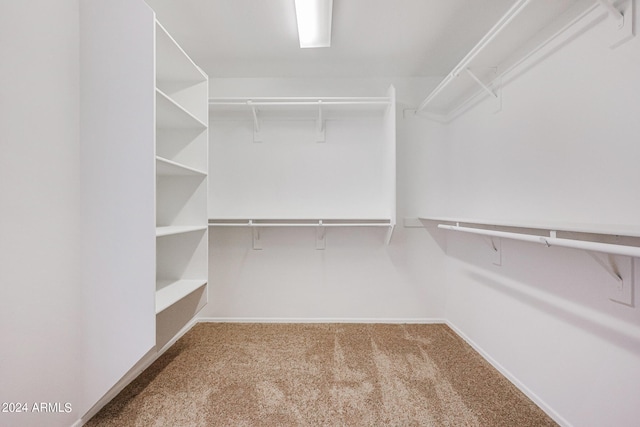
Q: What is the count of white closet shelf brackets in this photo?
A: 8